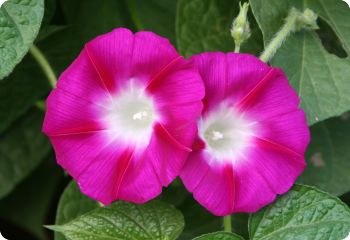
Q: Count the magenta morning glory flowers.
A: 2